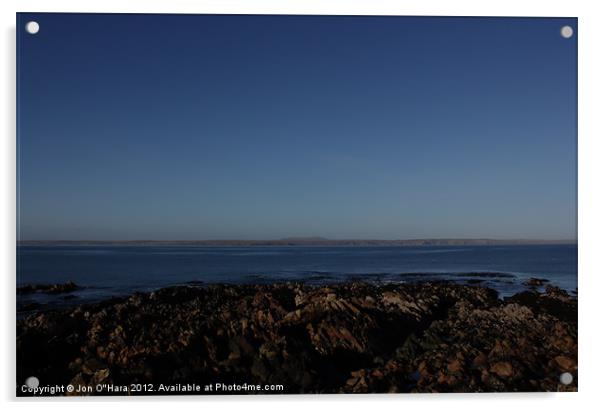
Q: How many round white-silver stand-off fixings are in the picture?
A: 4